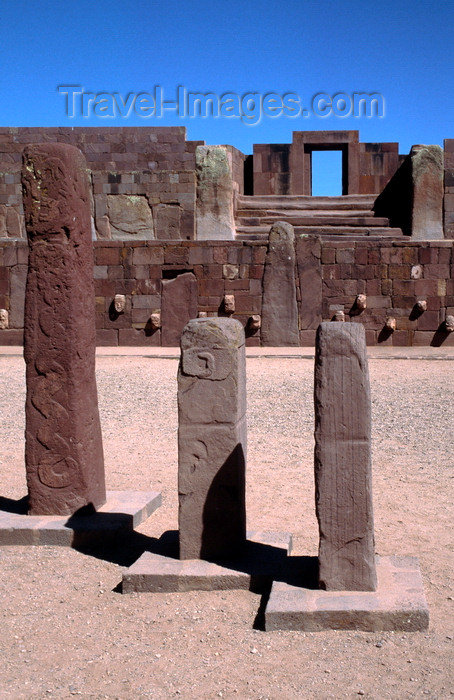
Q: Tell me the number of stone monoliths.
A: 3